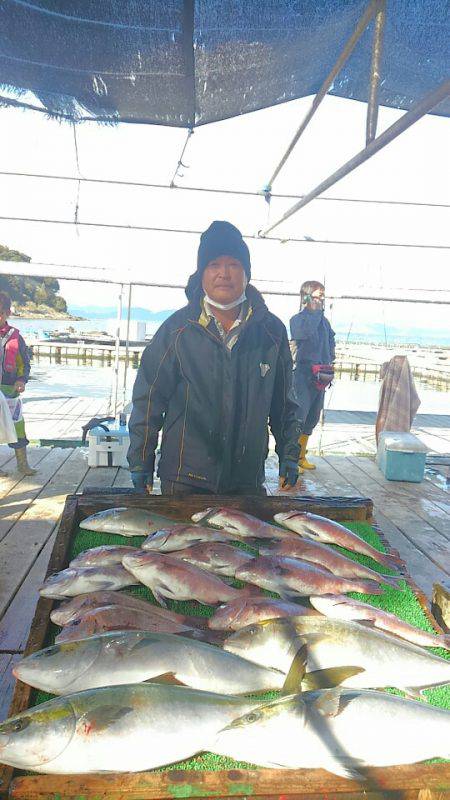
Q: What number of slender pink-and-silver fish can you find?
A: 13